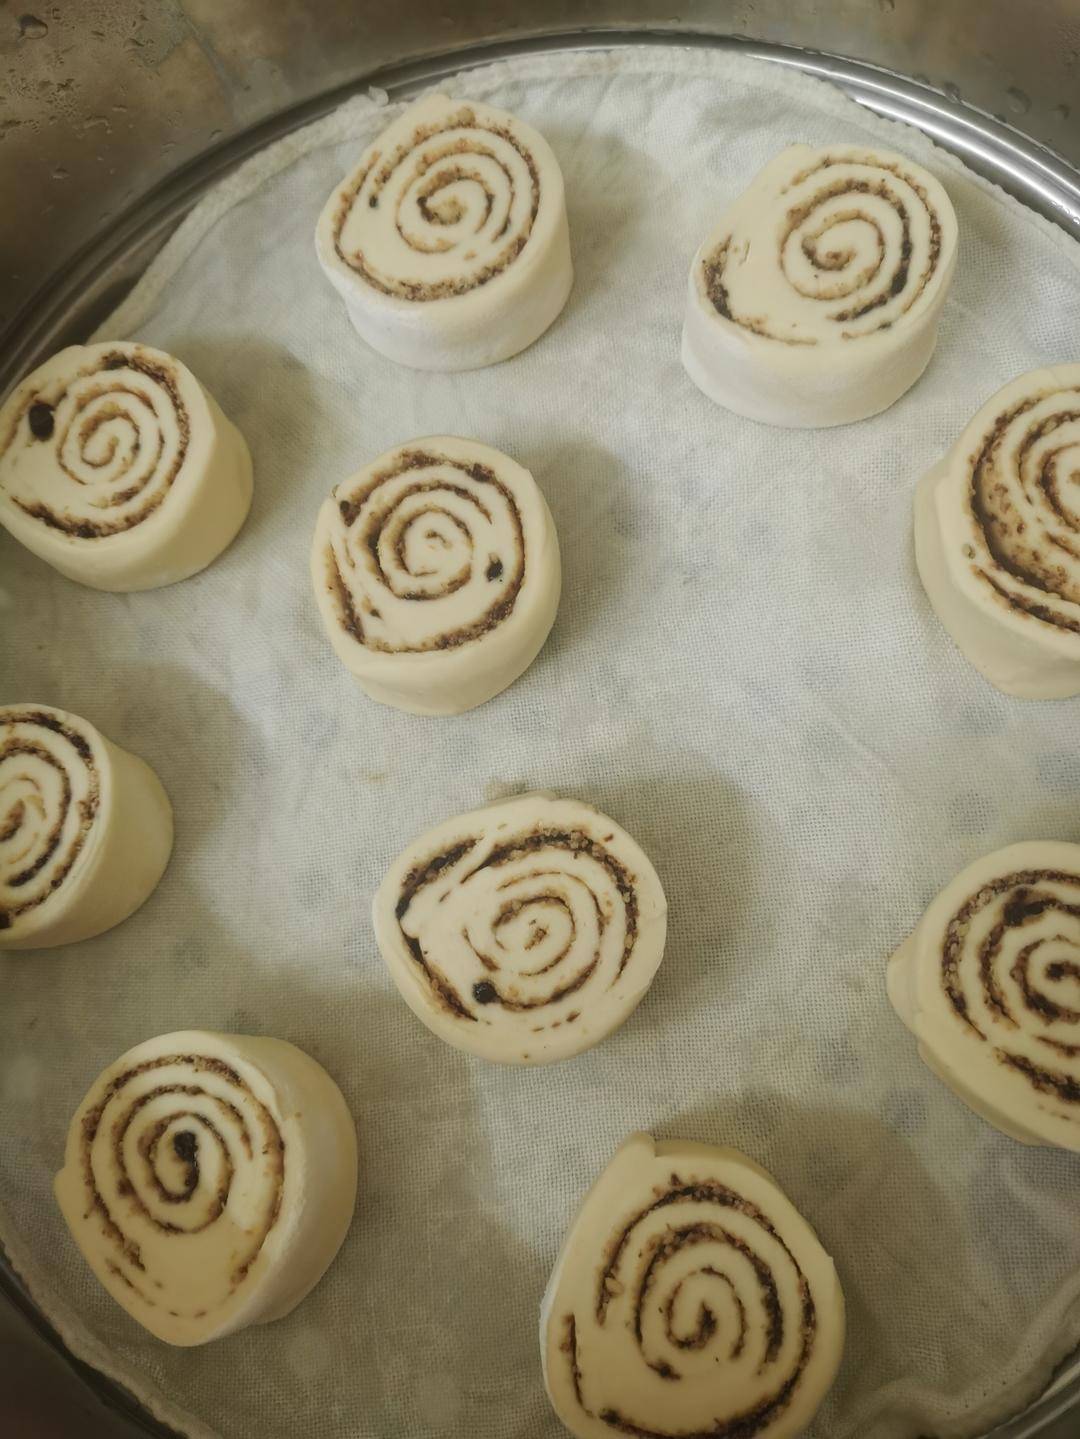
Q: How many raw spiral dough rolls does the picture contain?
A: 10